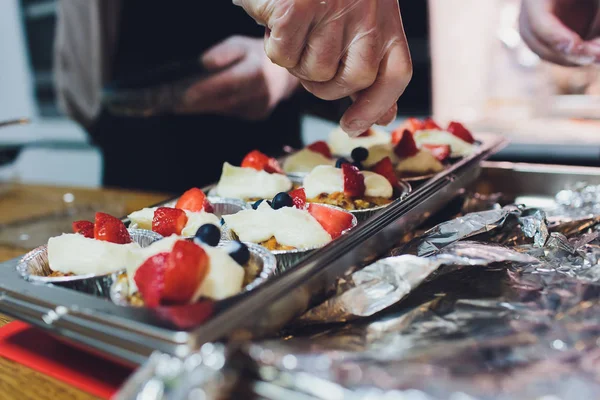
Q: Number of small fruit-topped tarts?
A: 10